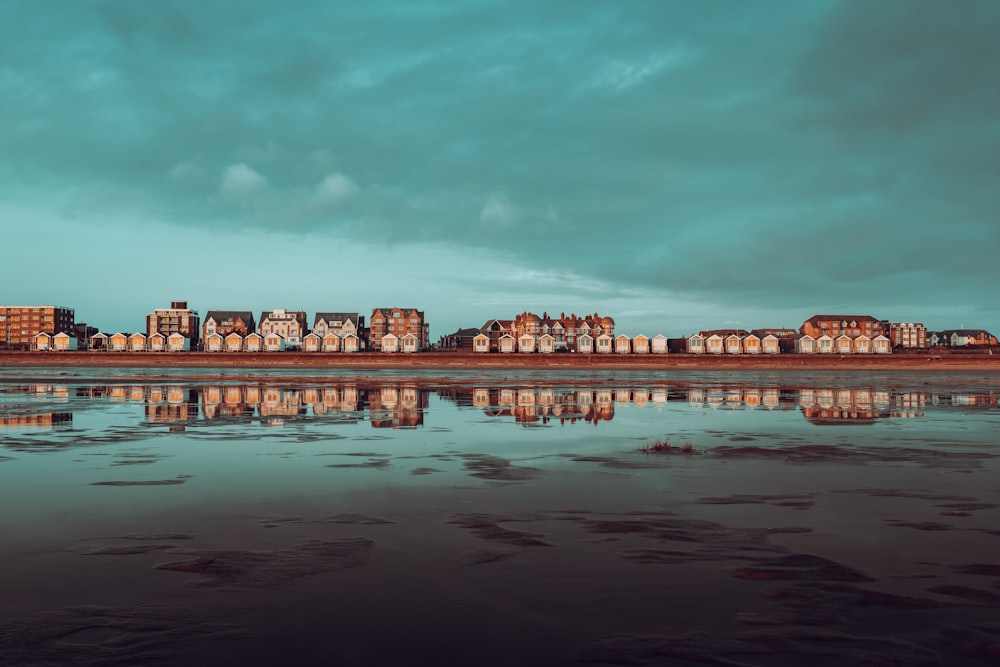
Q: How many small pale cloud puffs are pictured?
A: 3